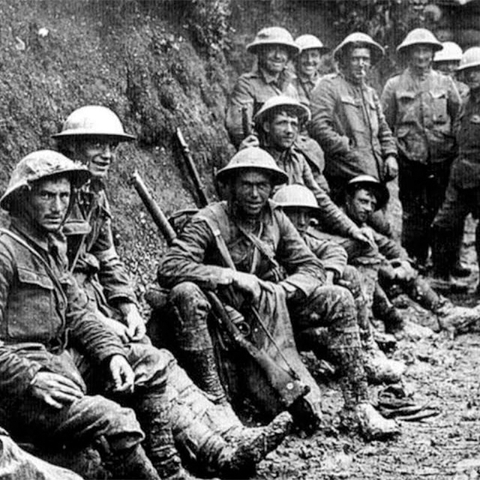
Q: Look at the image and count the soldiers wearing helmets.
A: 12